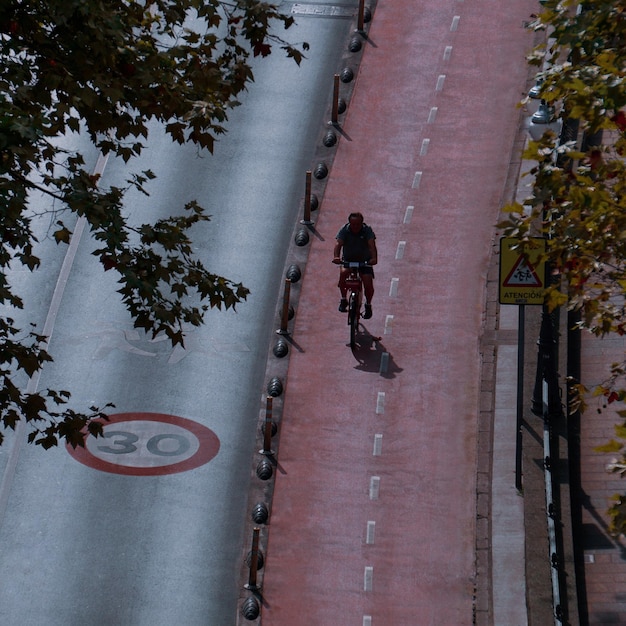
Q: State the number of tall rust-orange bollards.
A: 6